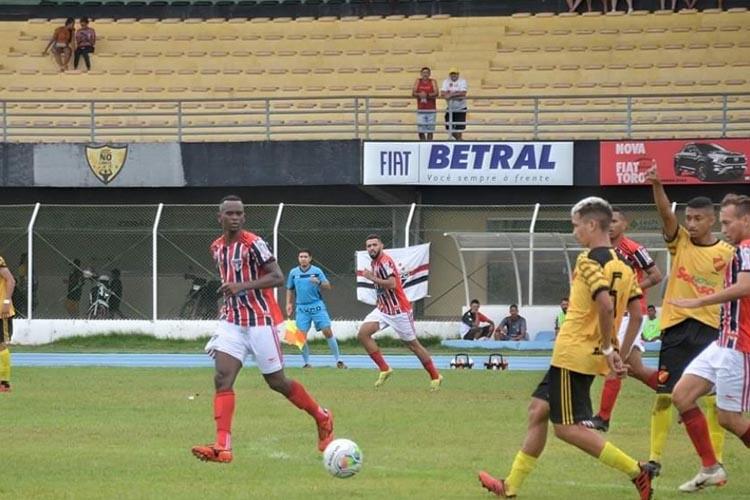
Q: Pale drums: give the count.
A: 0